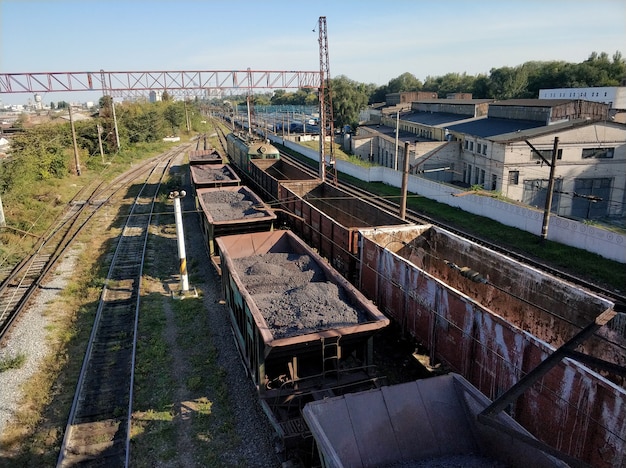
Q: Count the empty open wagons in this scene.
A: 3